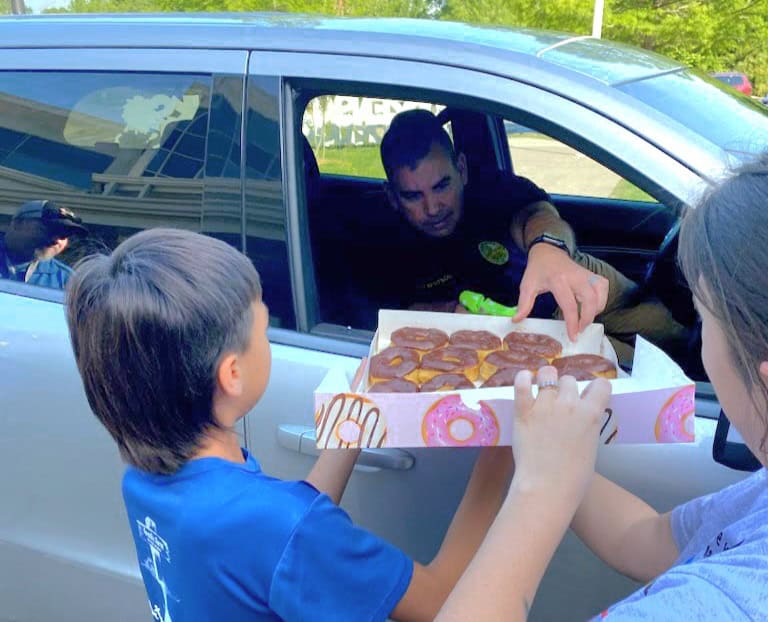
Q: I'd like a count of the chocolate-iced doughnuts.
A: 11